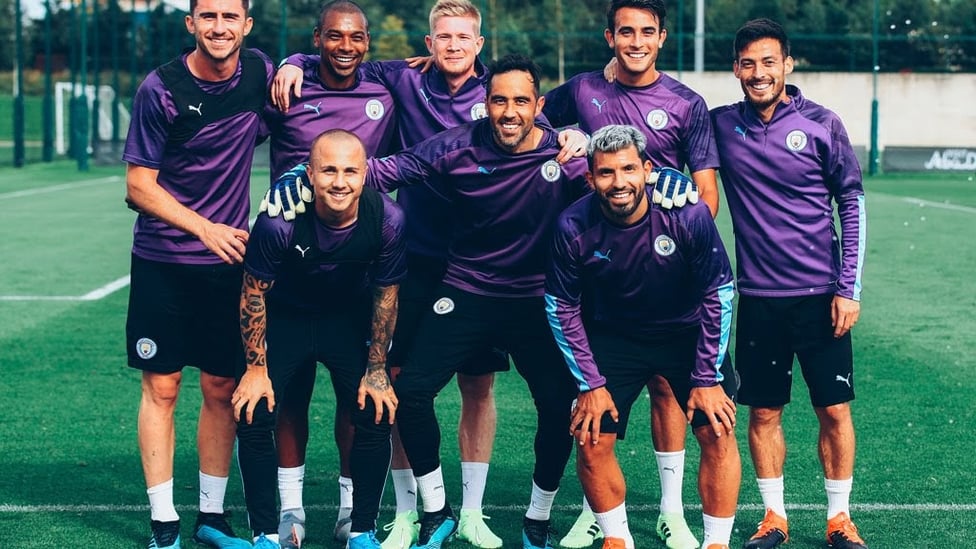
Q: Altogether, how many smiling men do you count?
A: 8